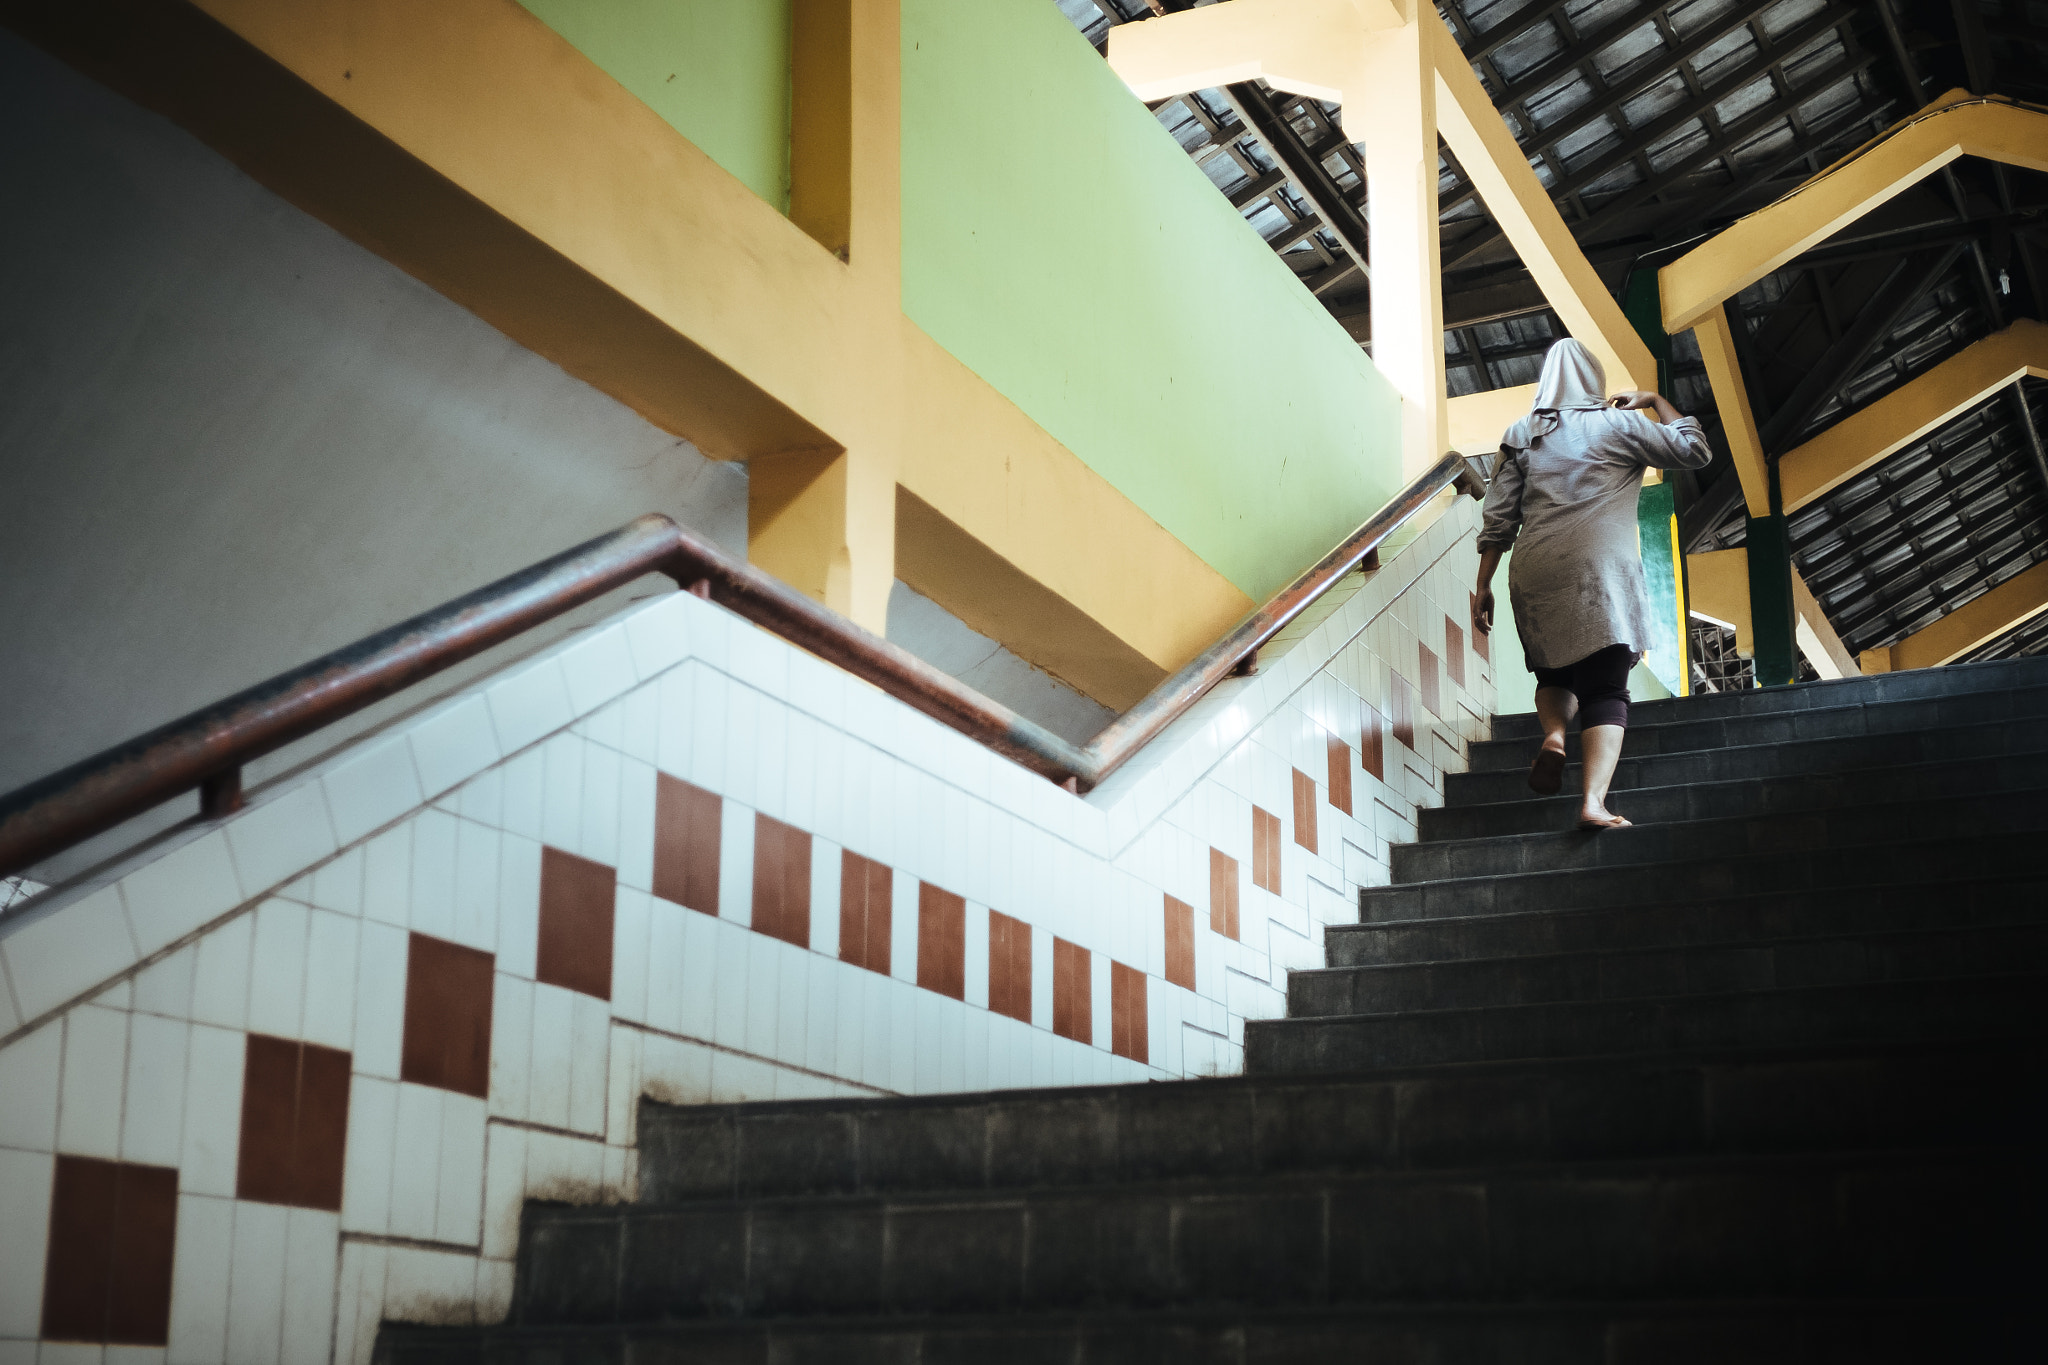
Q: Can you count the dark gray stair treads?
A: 12